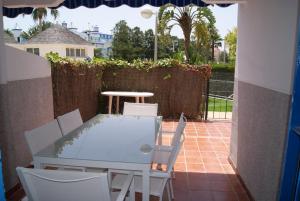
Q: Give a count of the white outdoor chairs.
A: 6